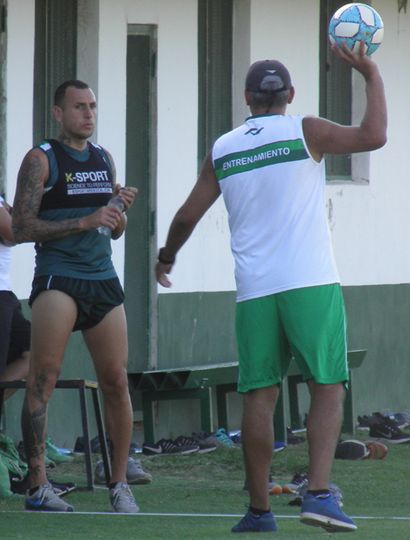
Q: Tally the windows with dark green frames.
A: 3